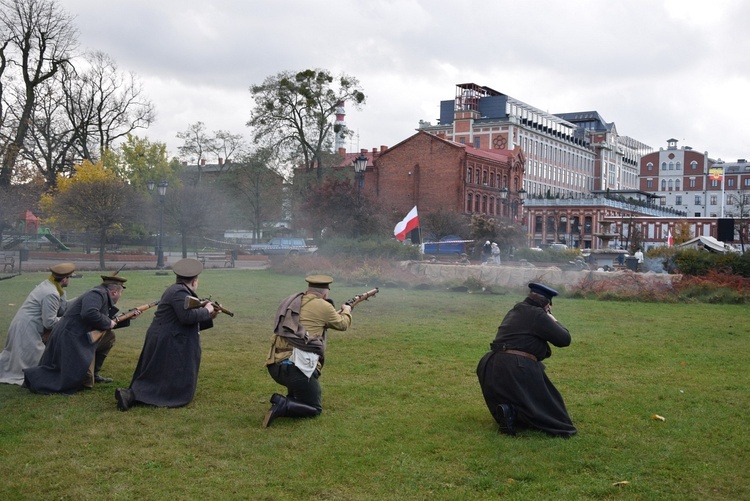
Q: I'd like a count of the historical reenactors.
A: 5